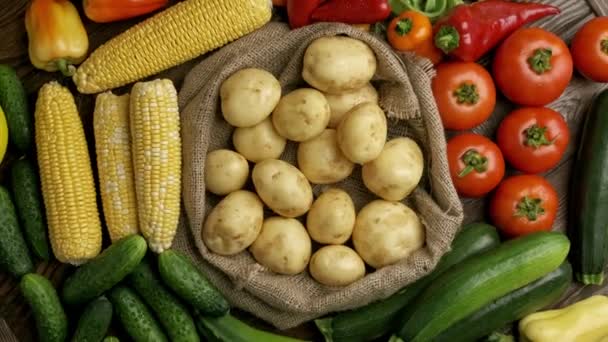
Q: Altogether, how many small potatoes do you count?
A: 15